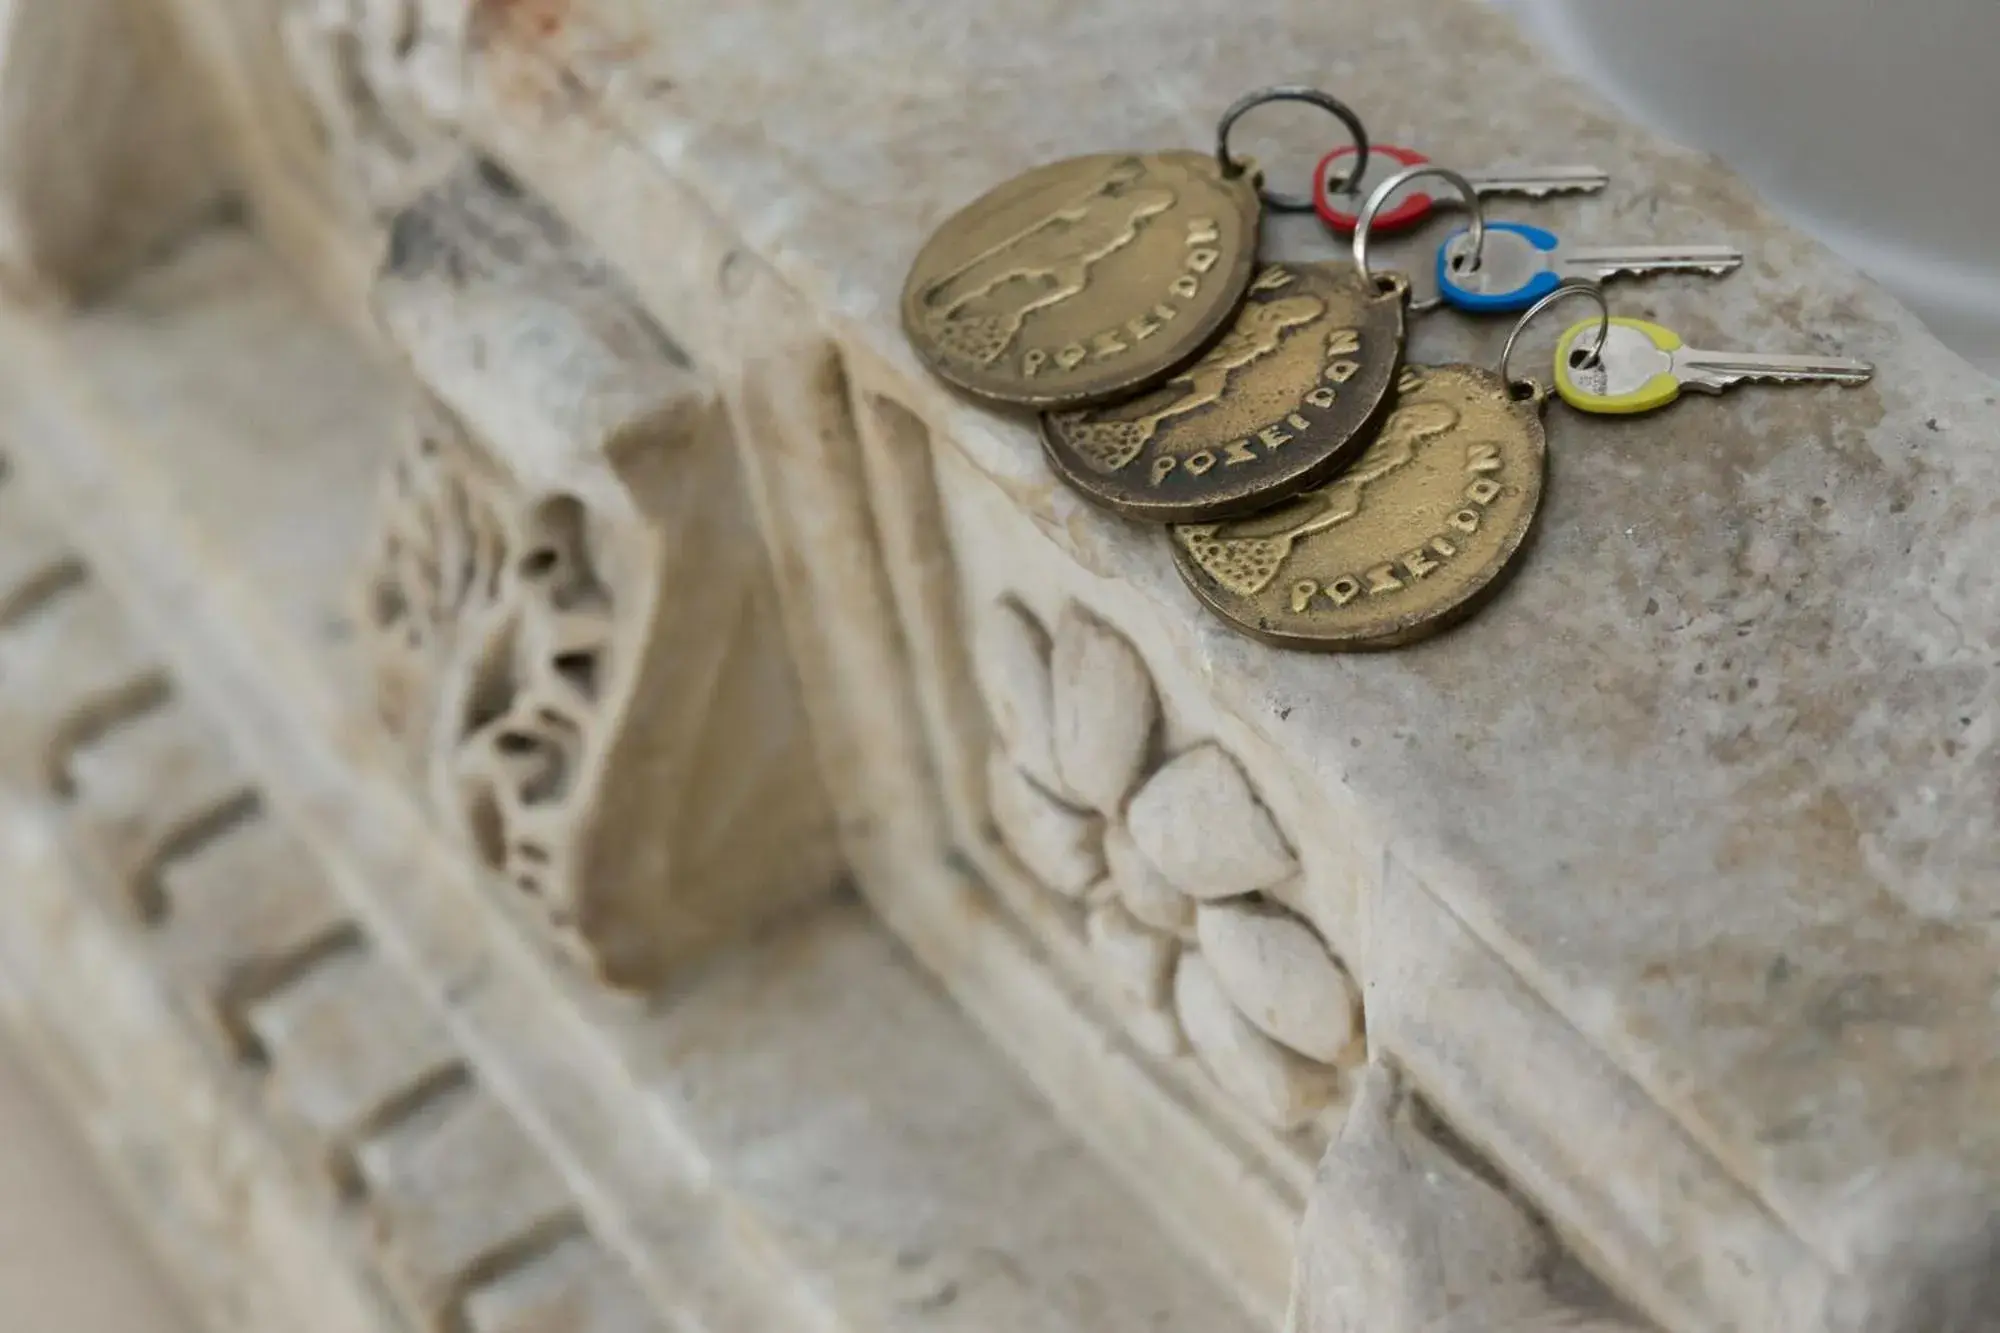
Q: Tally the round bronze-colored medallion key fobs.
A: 3